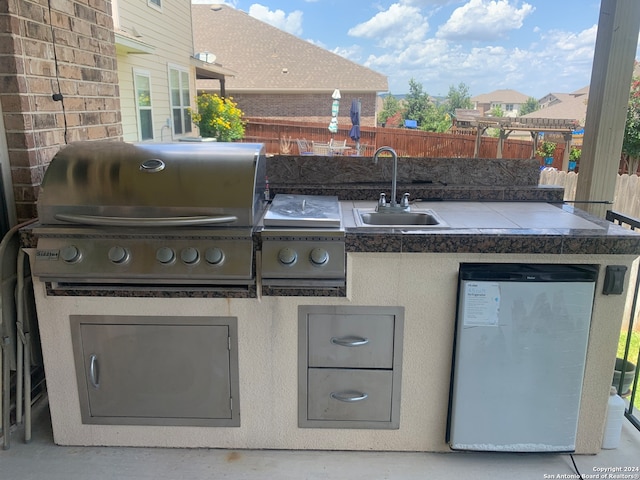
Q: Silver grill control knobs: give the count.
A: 7